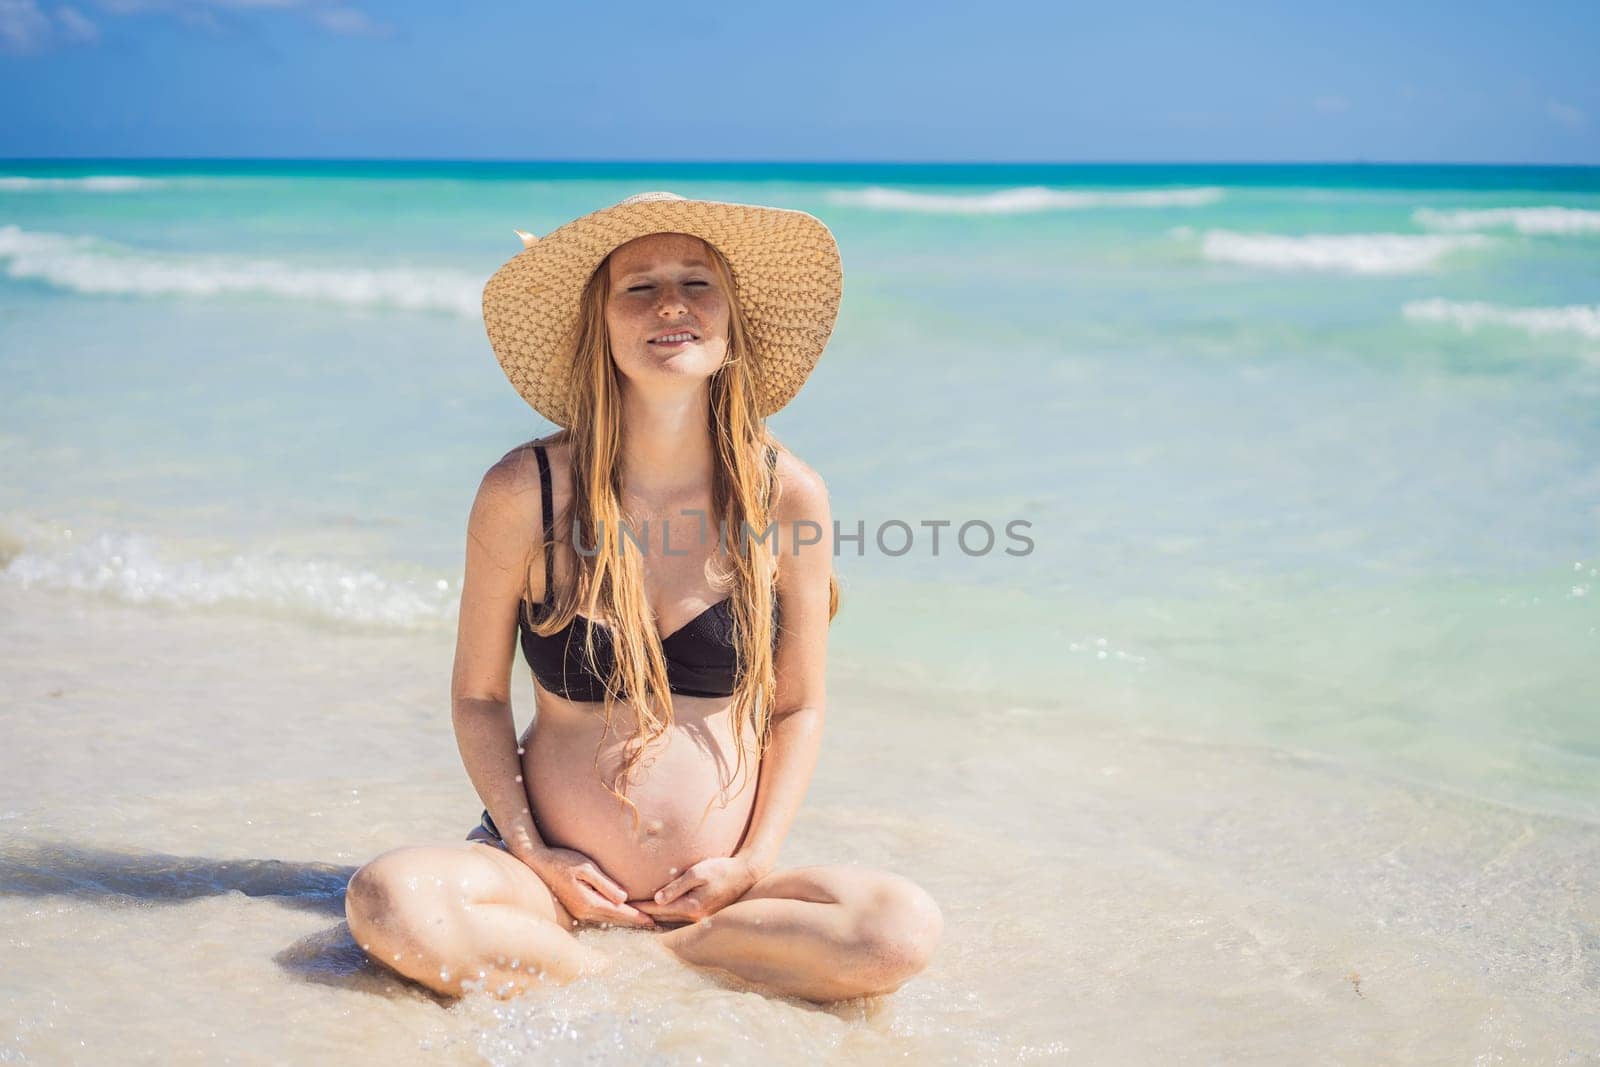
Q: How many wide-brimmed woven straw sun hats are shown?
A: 1